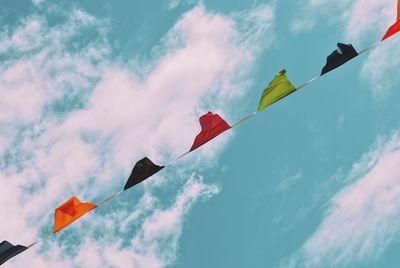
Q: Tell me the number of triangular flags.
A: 7